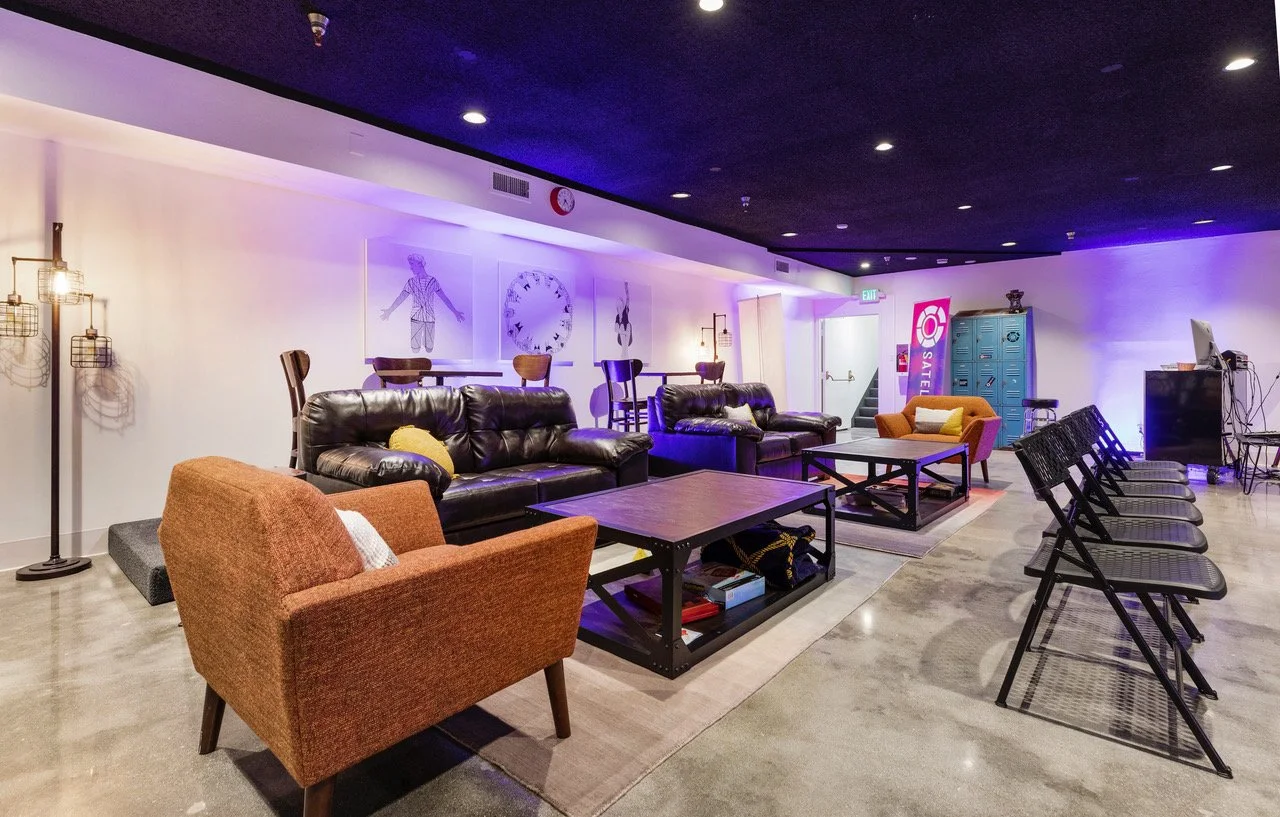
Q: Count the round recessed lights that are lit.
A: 11